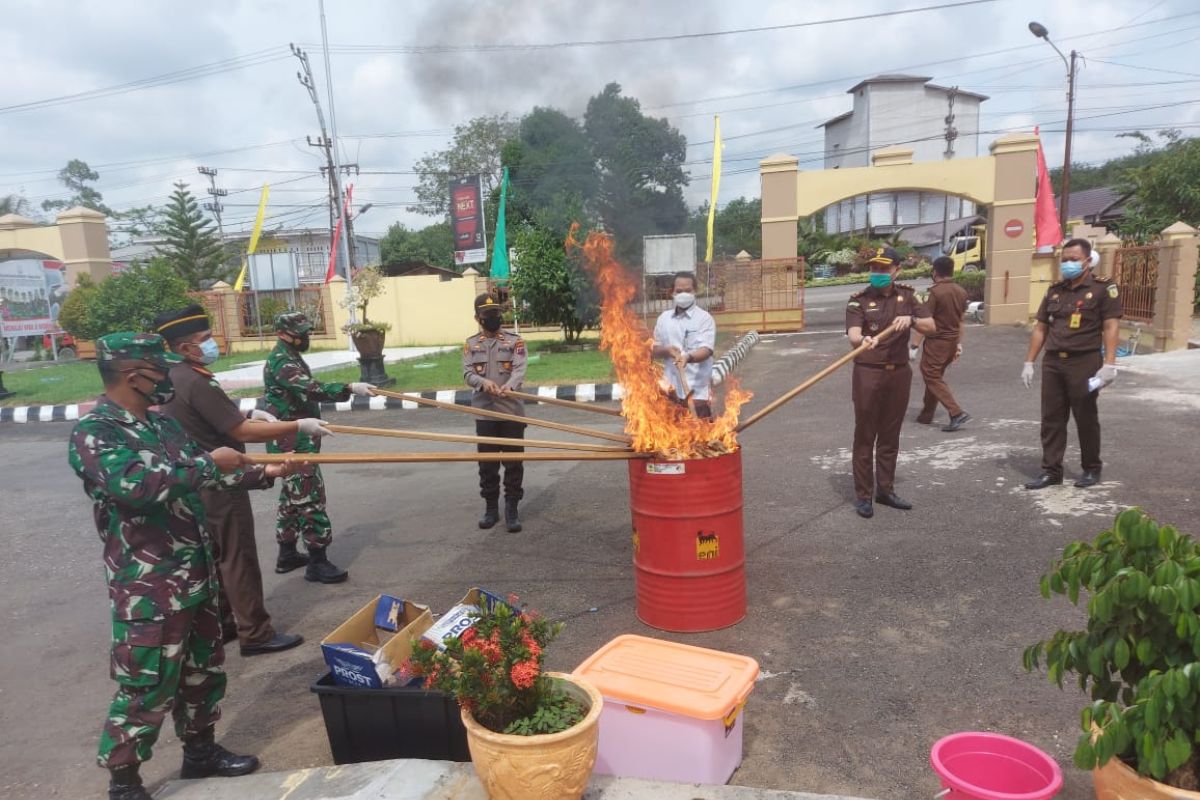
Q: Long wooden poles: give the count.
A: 6